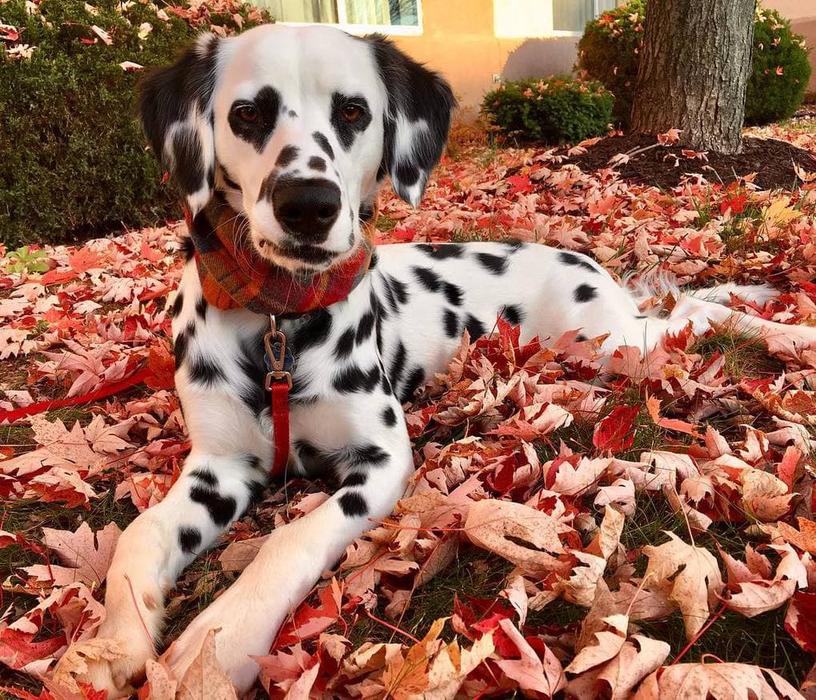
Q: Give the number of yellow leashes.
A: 0